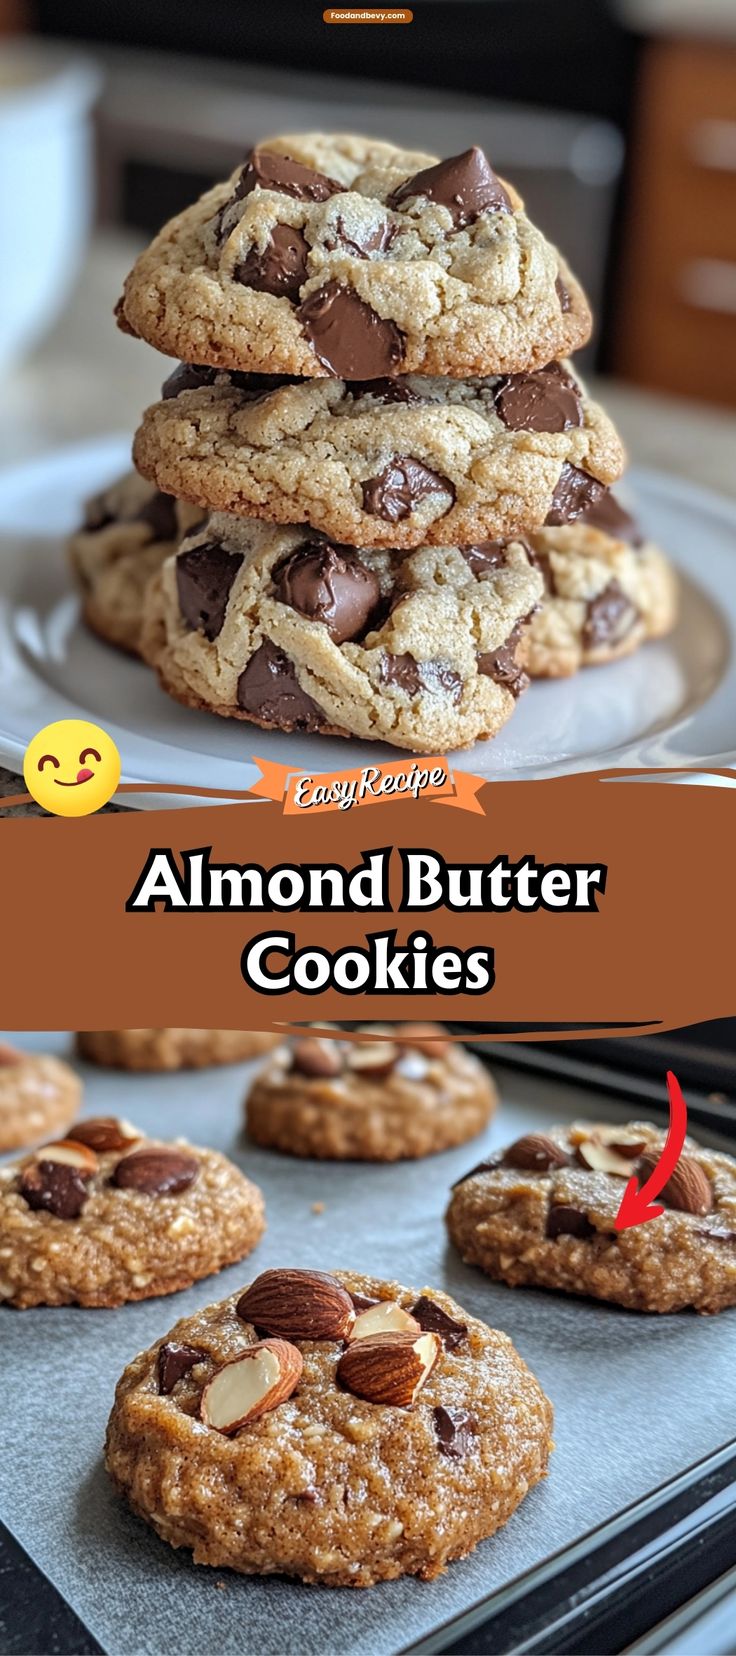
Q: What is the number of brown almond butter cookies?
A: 6